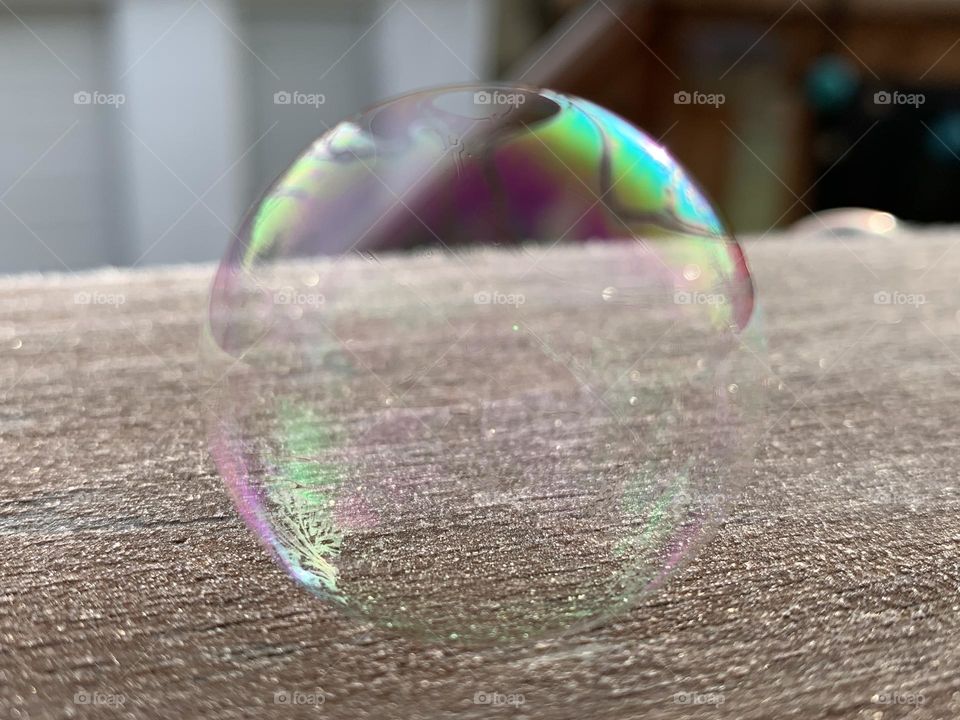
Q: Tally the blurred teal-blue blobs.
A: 2